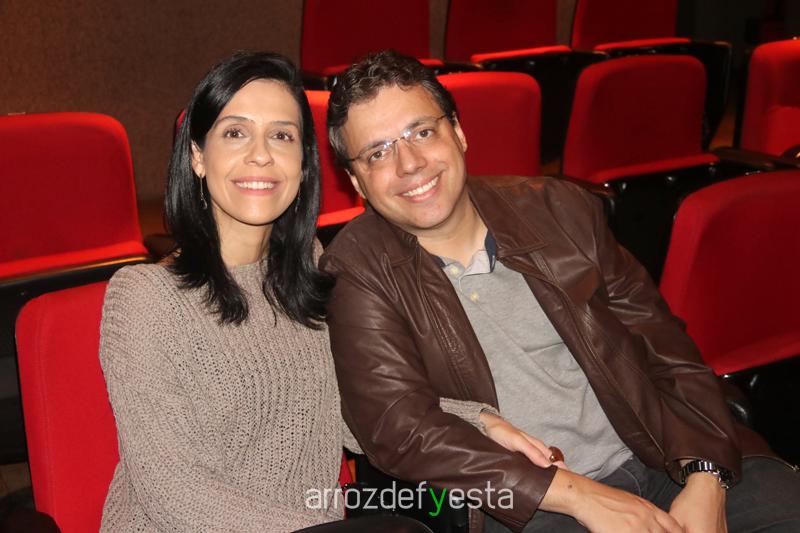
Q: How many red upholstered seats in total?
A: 10